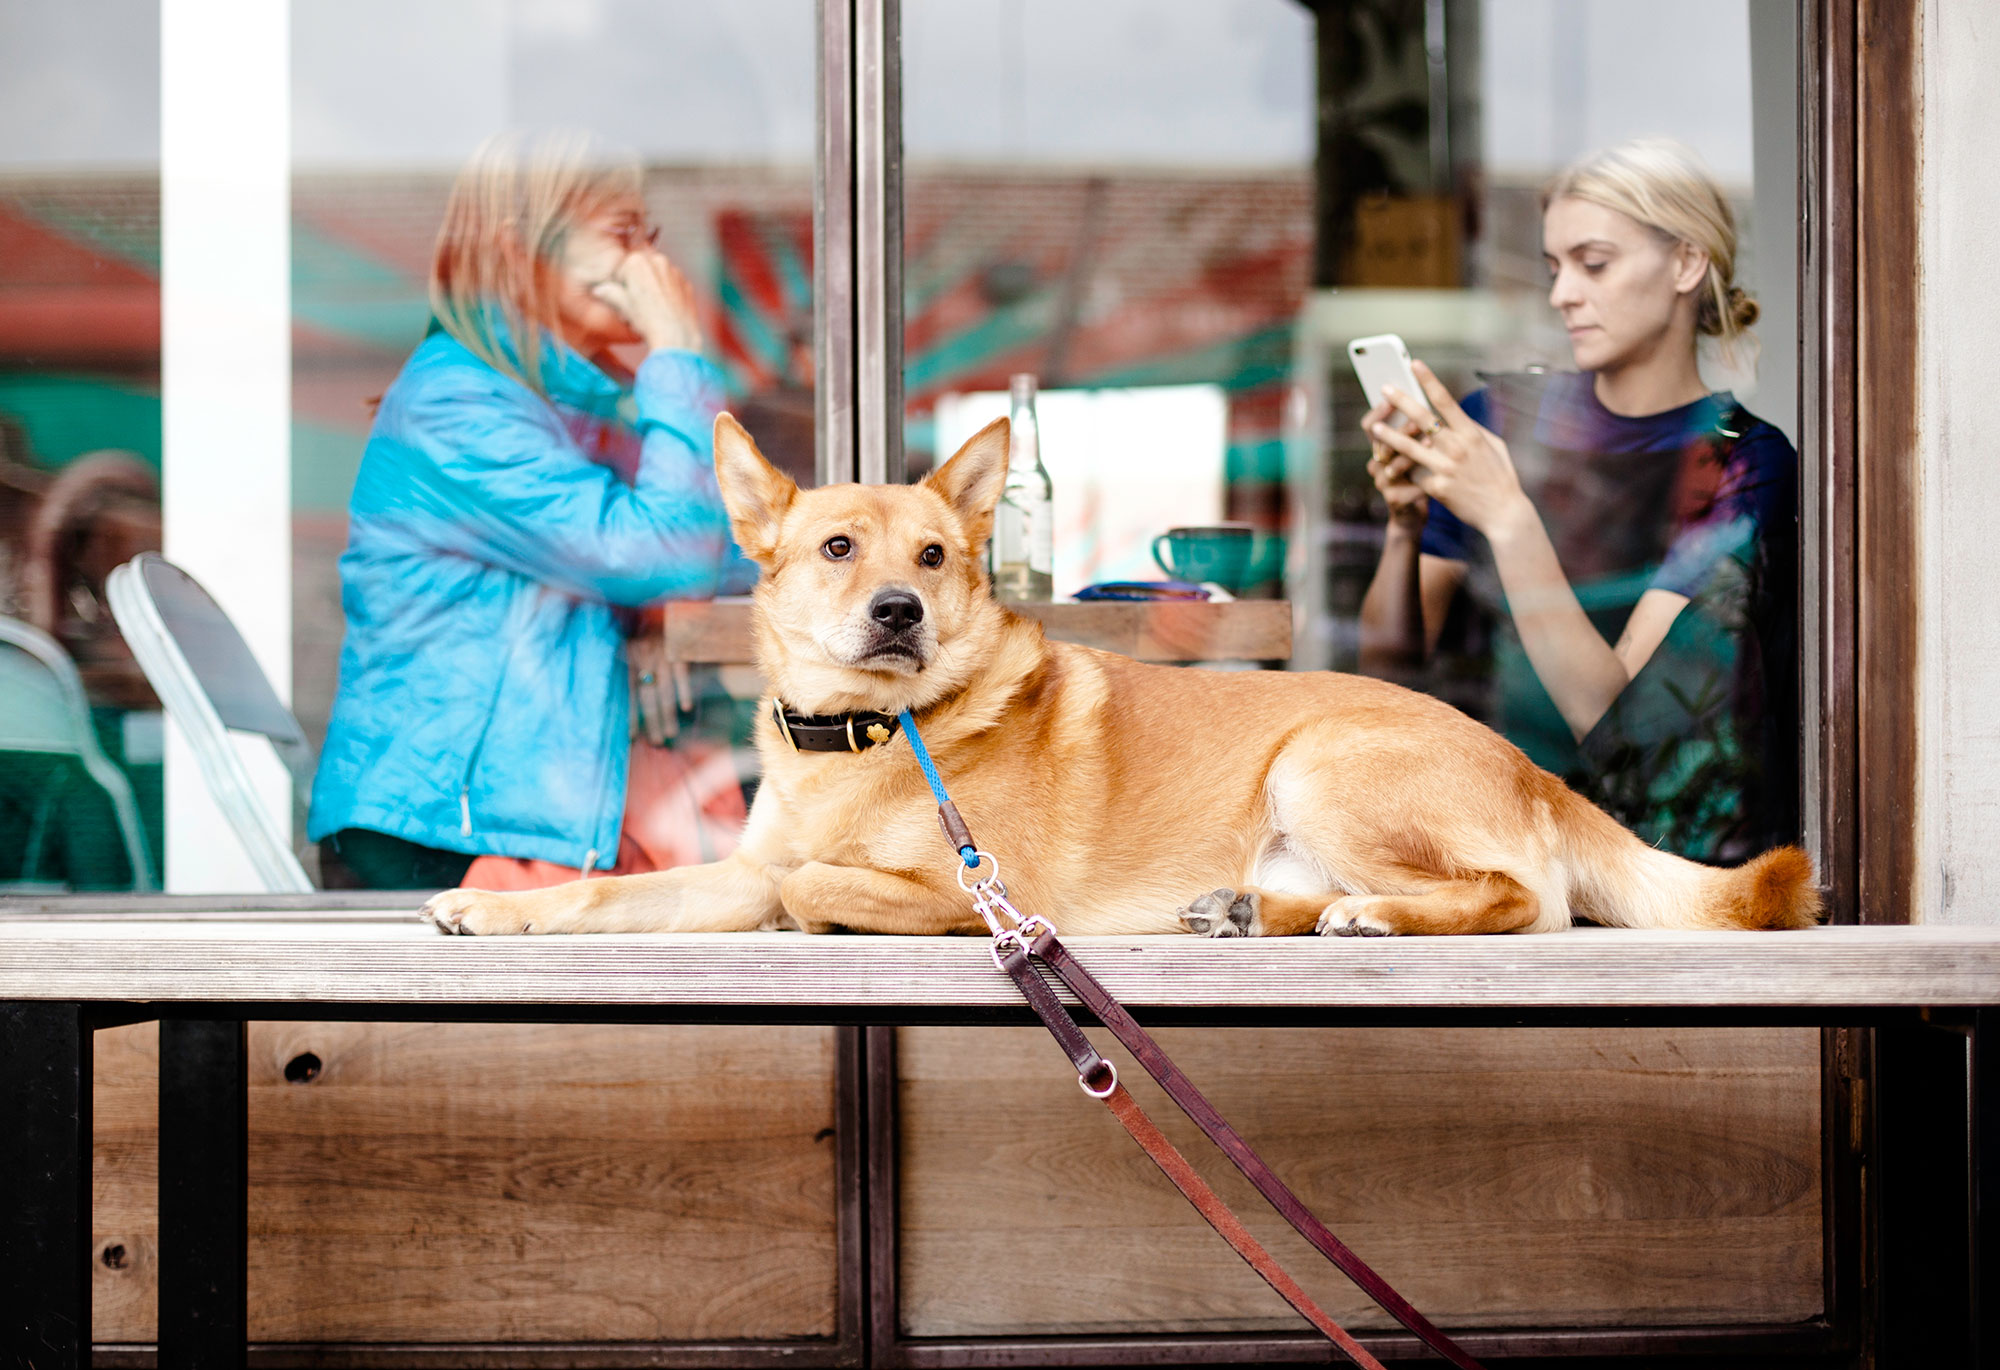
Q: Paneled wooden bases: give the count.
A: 2